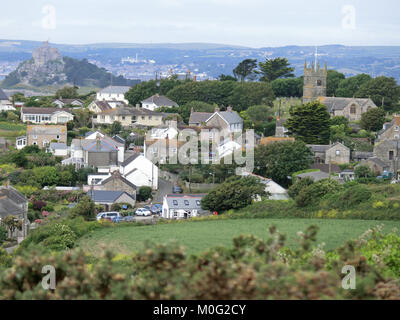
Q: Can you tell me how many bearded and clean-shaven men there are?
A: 0